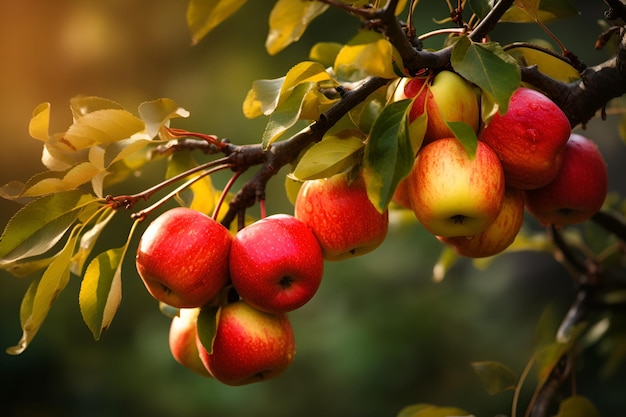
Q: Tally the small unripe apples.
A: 0